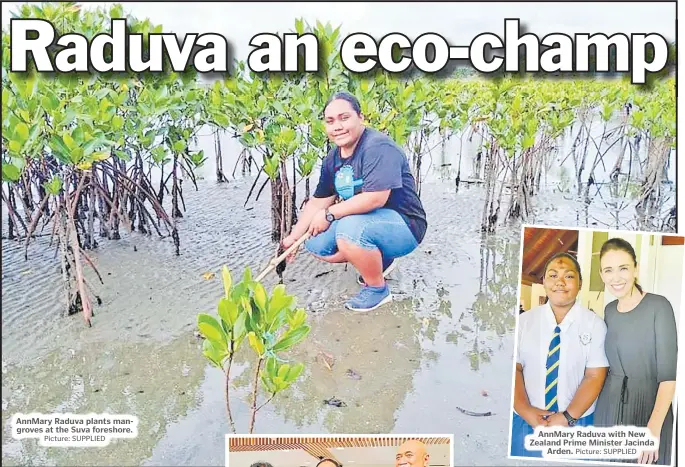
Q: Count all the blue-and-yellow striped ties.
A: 1